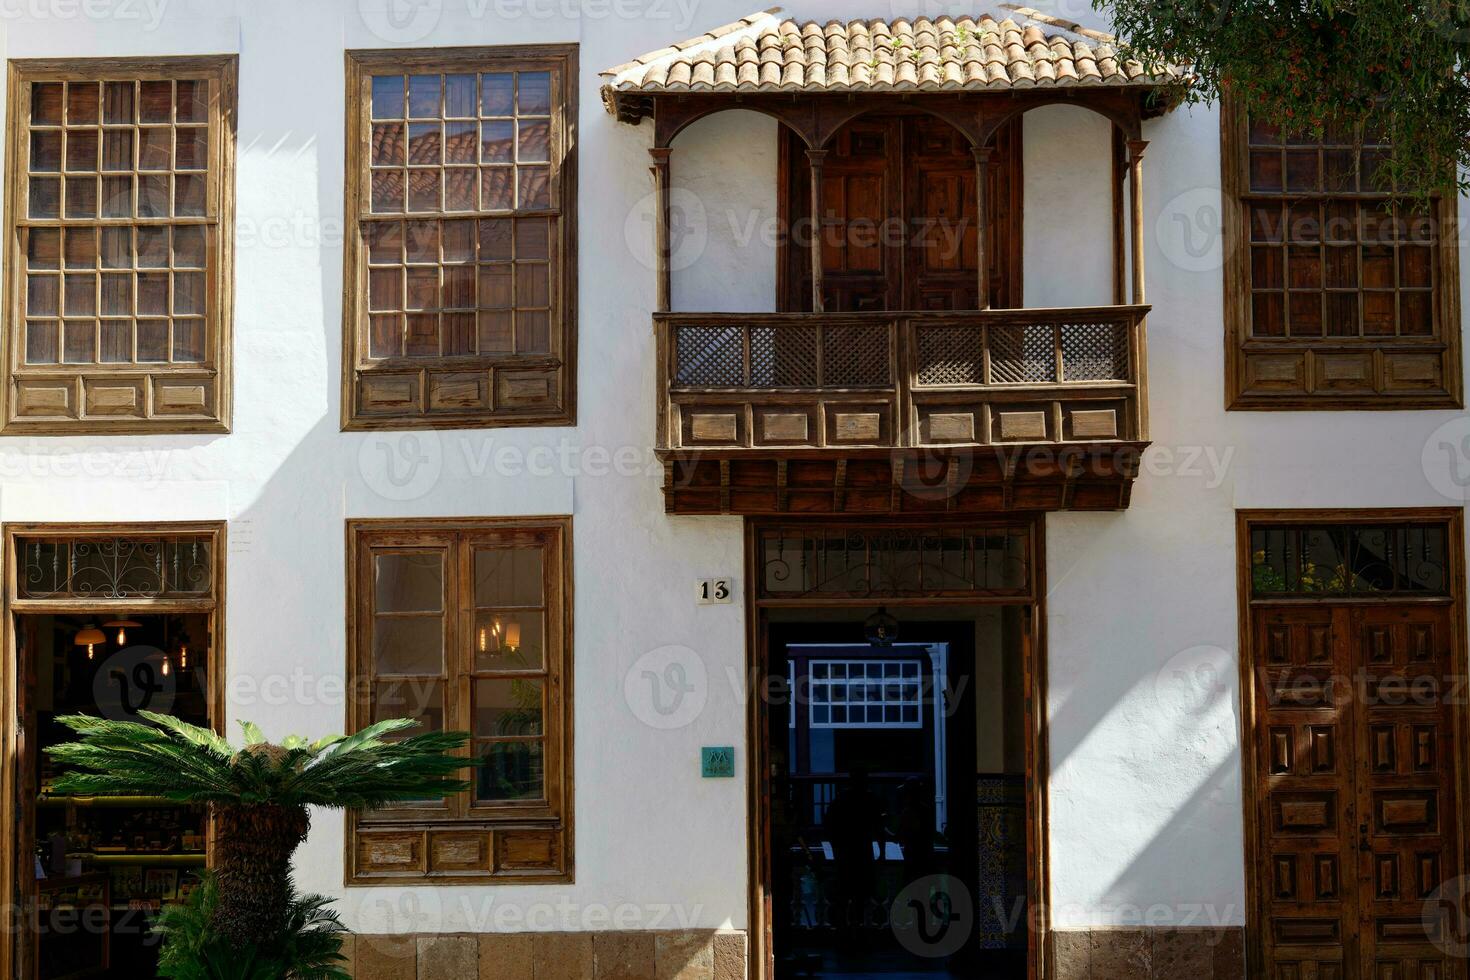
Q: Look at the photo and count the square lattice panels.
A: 6